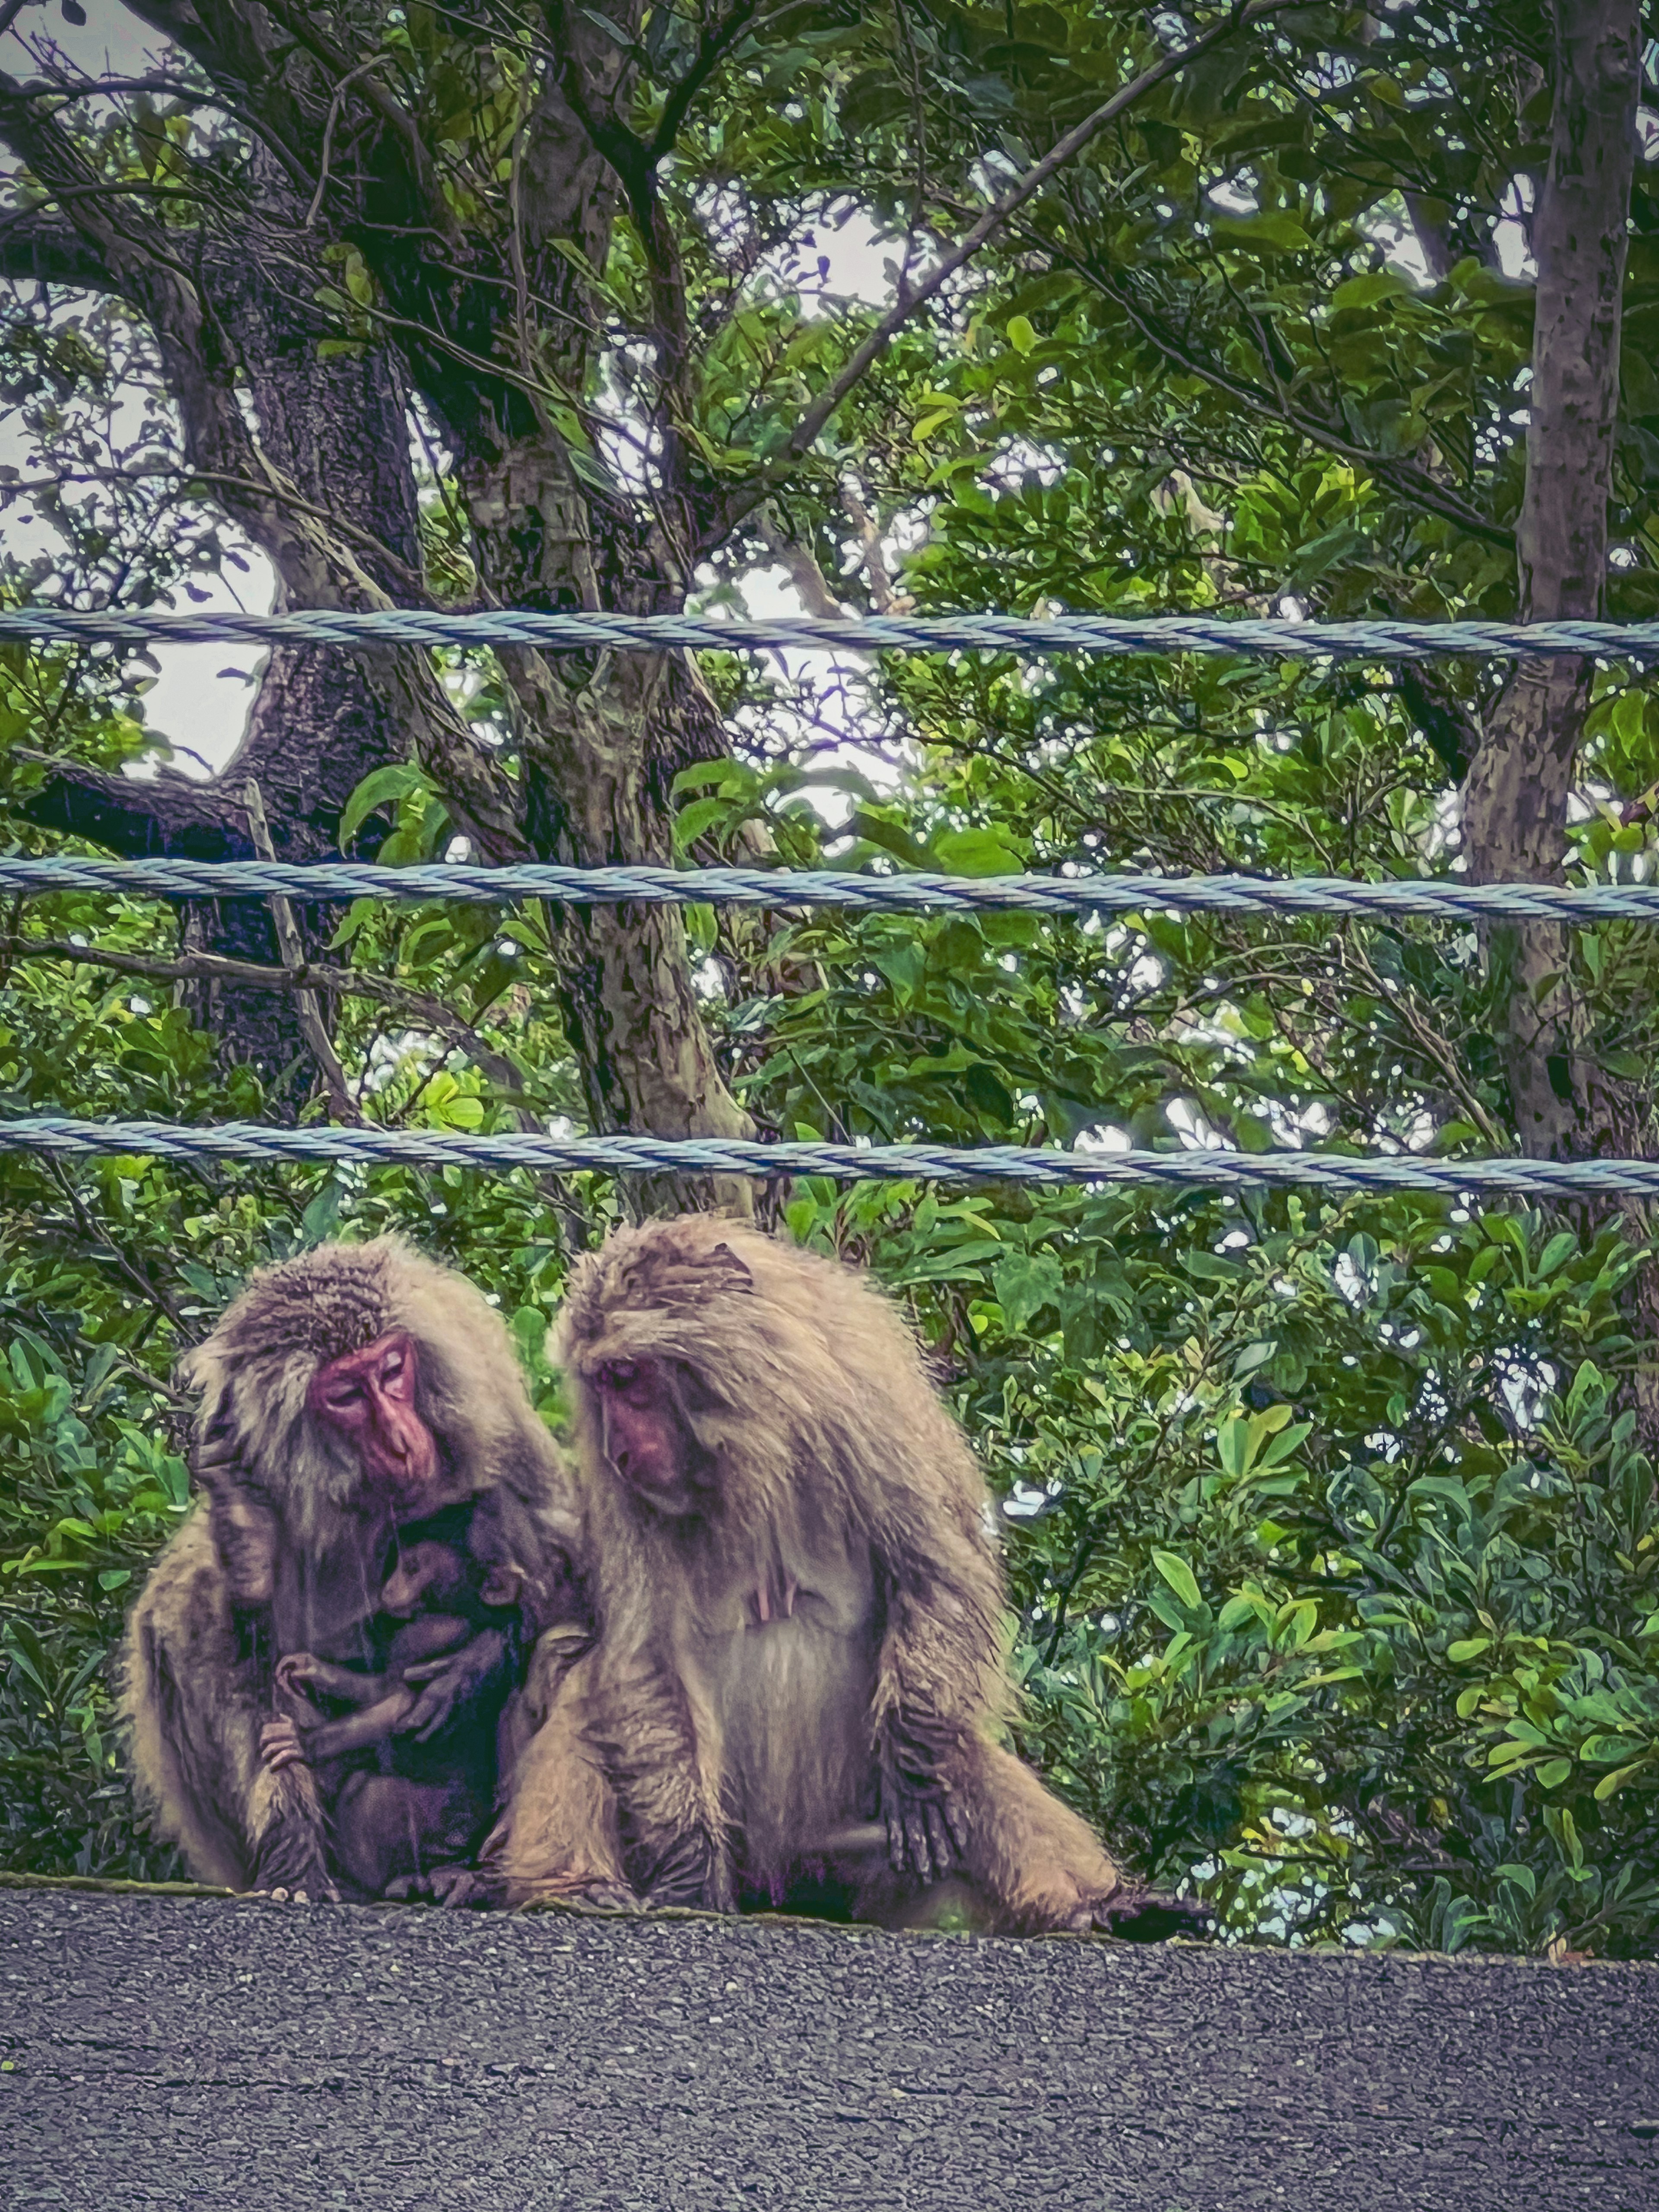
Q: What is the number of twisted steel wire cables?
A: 3